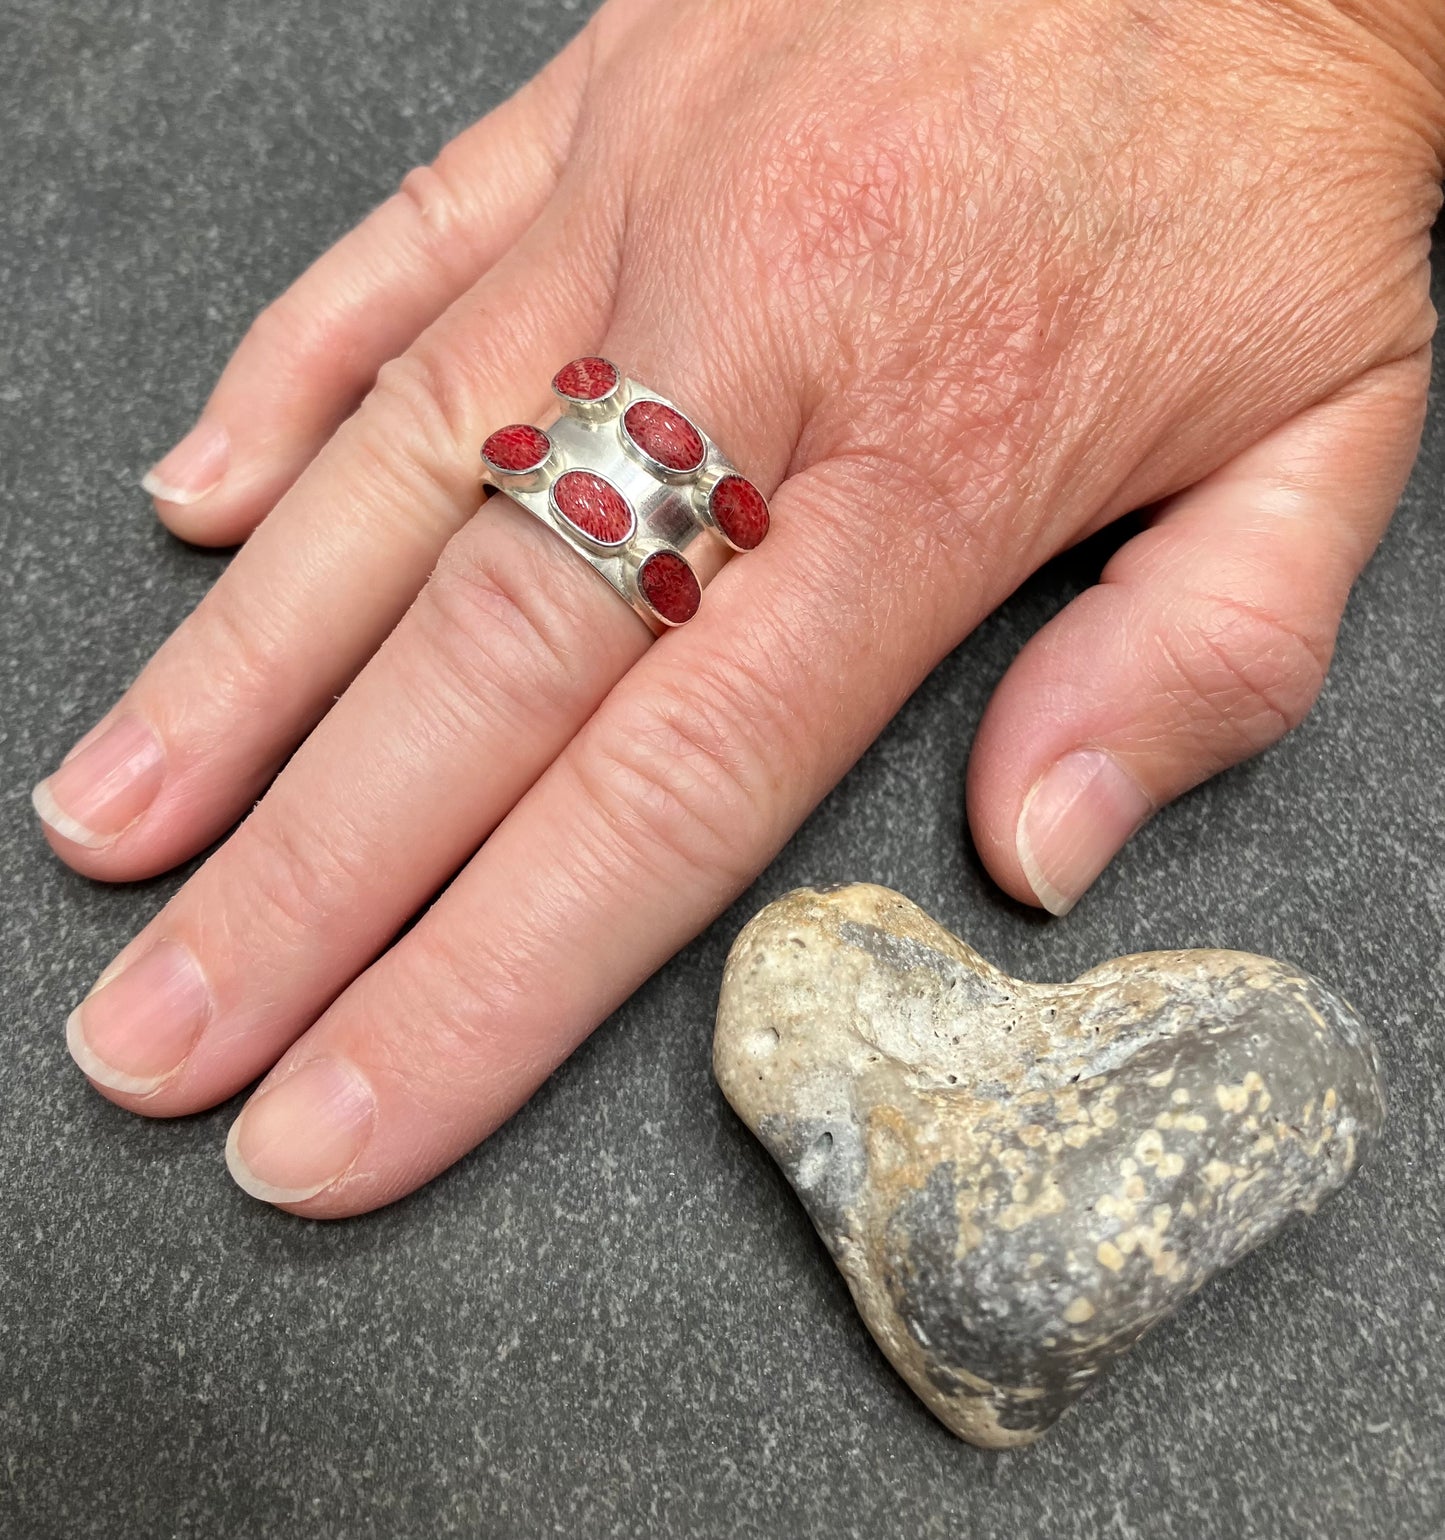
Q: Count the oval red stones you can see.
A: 6